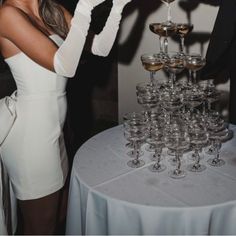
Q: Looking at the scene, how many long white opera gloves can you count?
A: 2